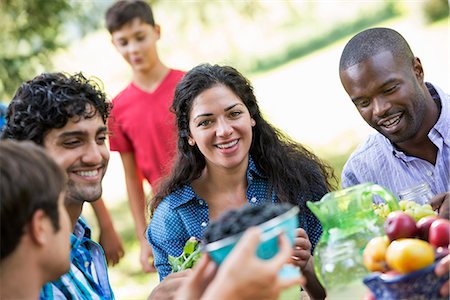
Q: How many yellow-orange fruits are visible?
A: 2